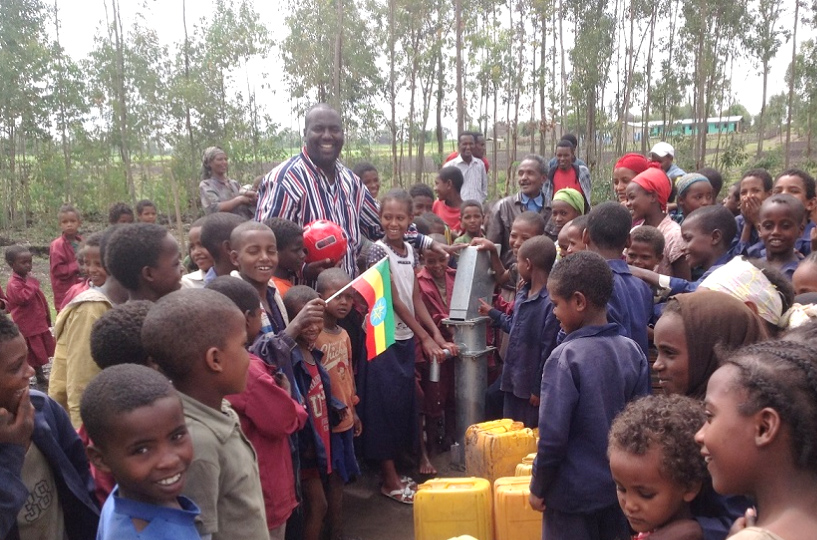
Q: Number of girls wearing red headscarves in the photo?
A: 2